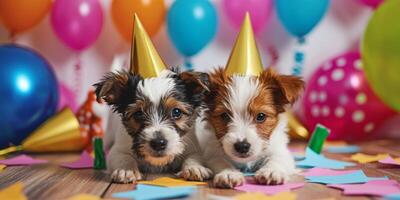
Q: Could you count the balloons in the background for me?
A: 11